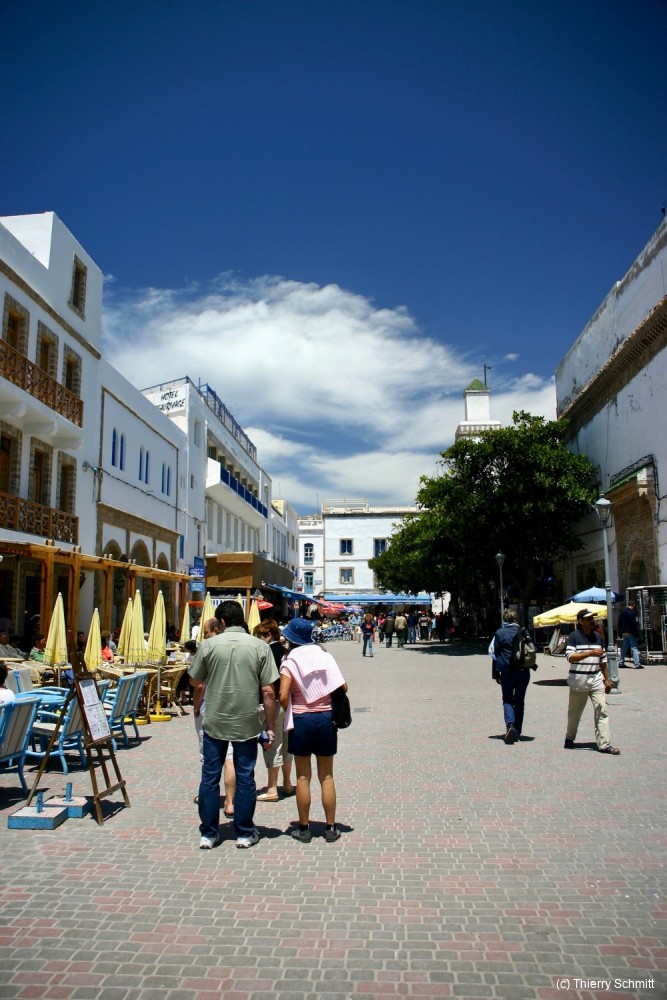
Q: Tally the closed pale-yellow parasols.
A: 9